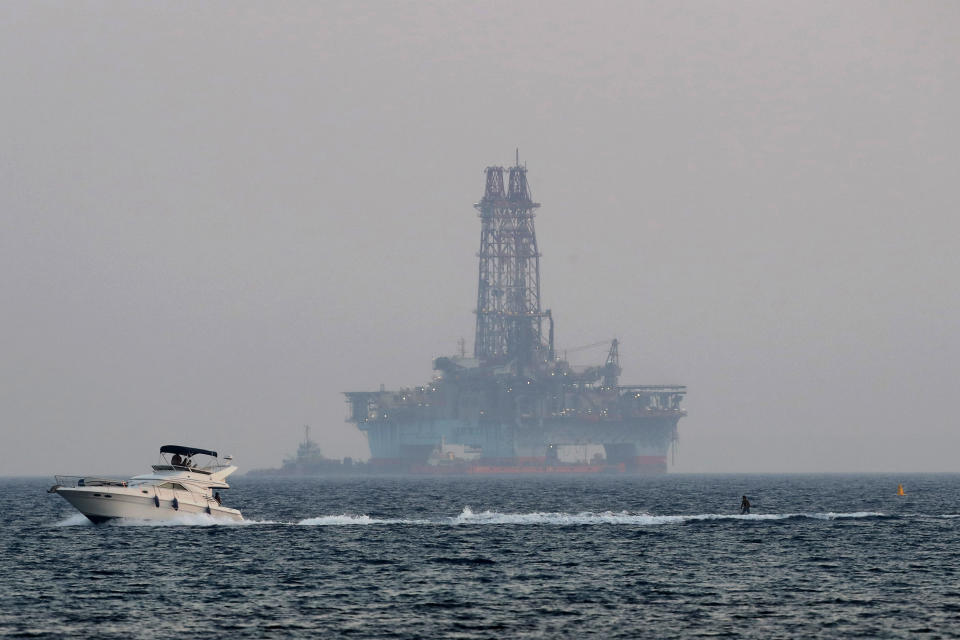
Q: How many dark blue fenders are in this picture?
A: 3